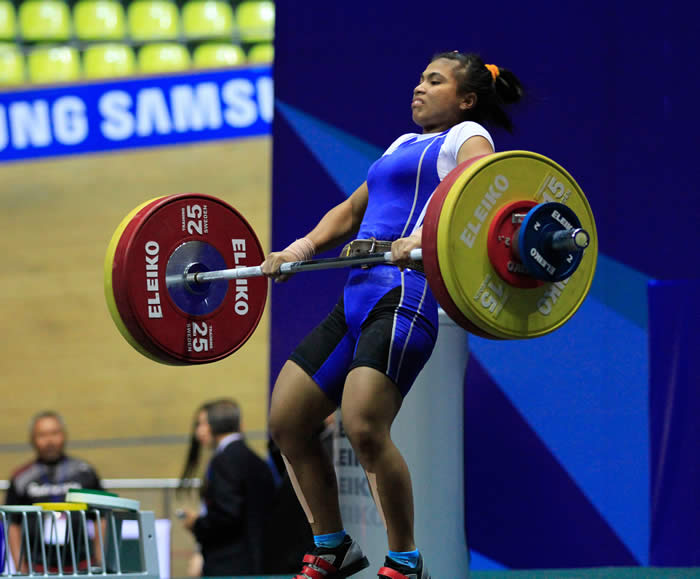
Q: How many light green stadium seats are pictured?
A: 12